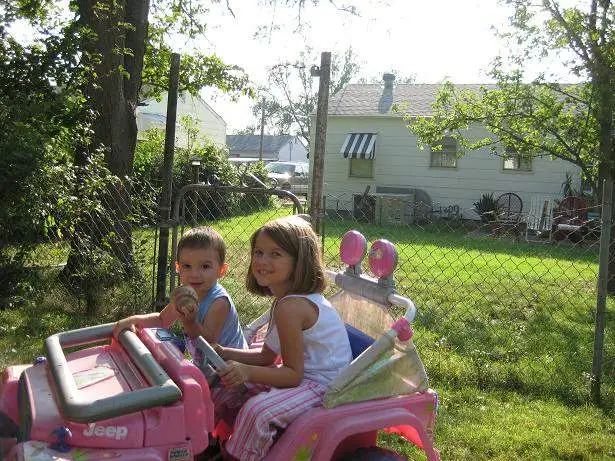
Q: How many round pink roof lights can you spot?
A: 2